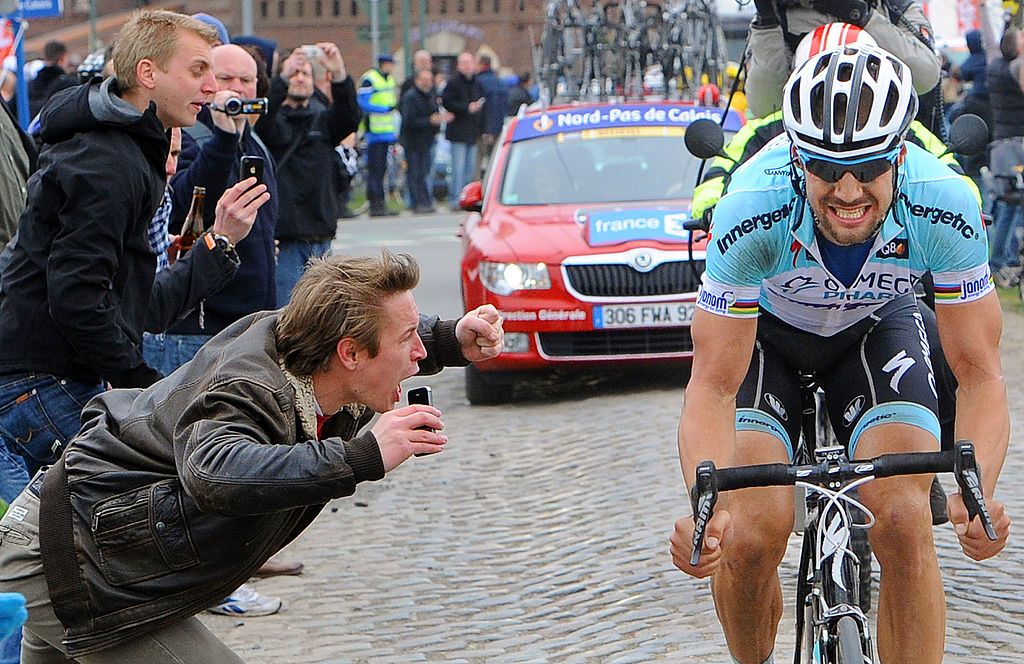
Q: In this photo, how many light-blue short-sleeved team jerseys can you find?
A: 1